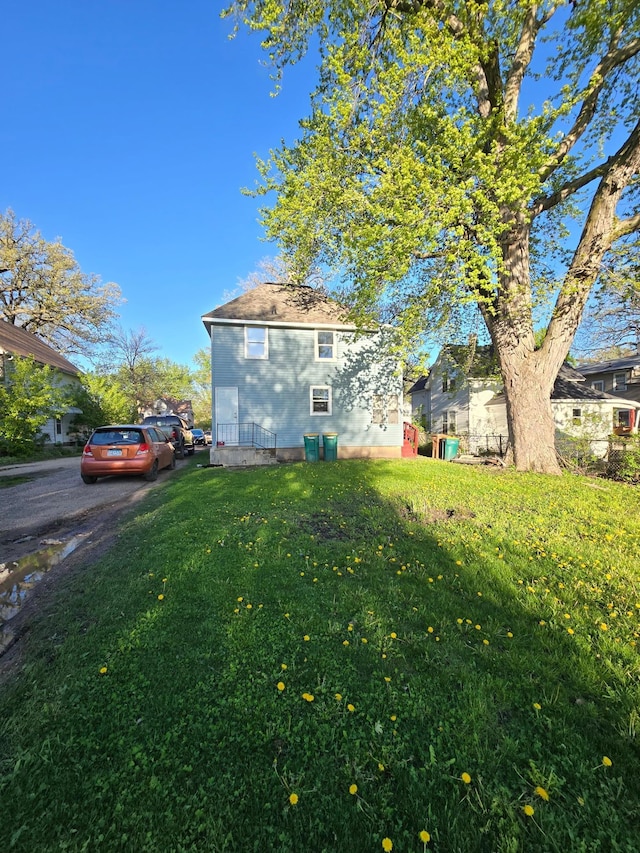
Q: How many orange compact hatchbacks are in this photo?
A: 1